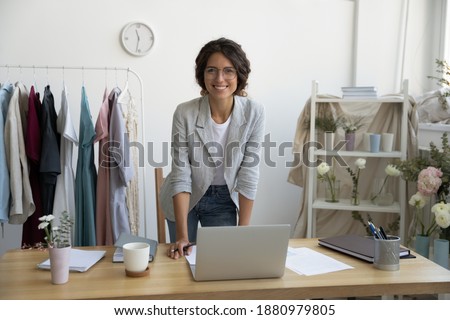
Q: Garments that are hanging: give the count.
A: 9